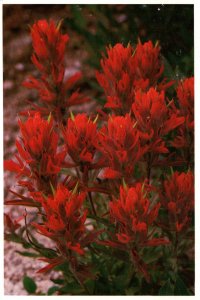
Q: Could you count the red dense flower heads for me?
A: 11